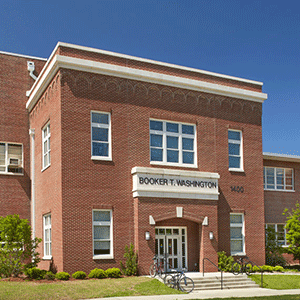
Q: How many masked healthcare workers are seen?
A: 0